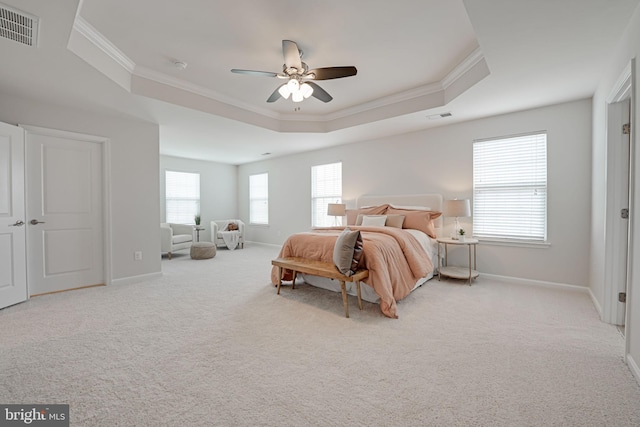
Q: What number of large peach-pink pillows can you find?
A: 2